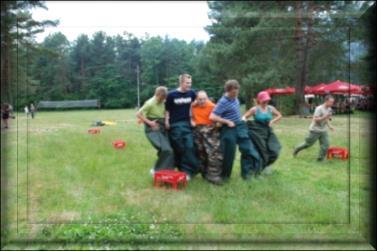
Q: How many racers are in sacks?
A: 5